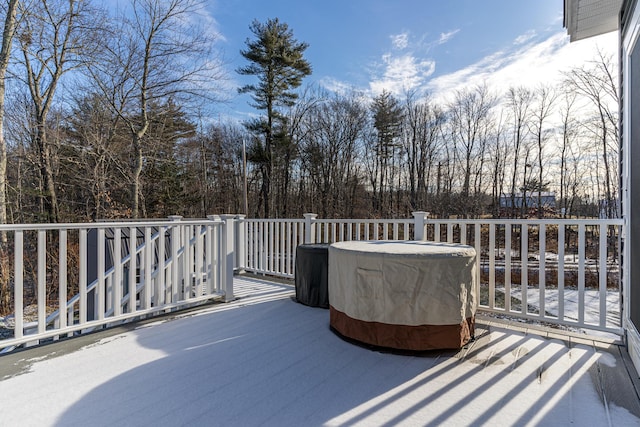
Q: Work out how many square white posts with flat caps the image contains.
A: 6